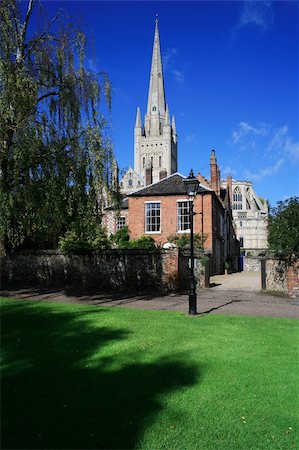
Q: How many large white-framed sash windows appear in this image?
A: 2